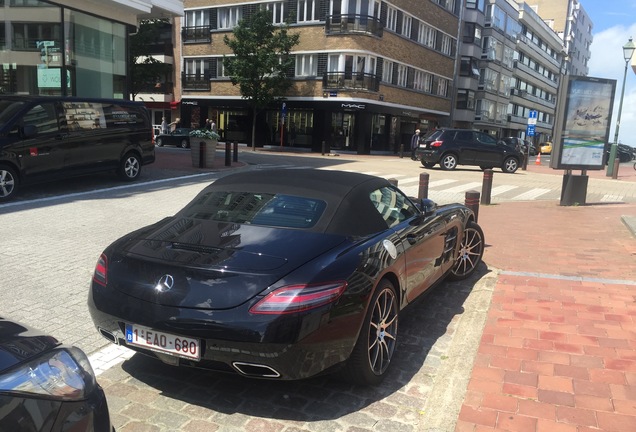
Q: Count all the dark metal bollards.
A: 11